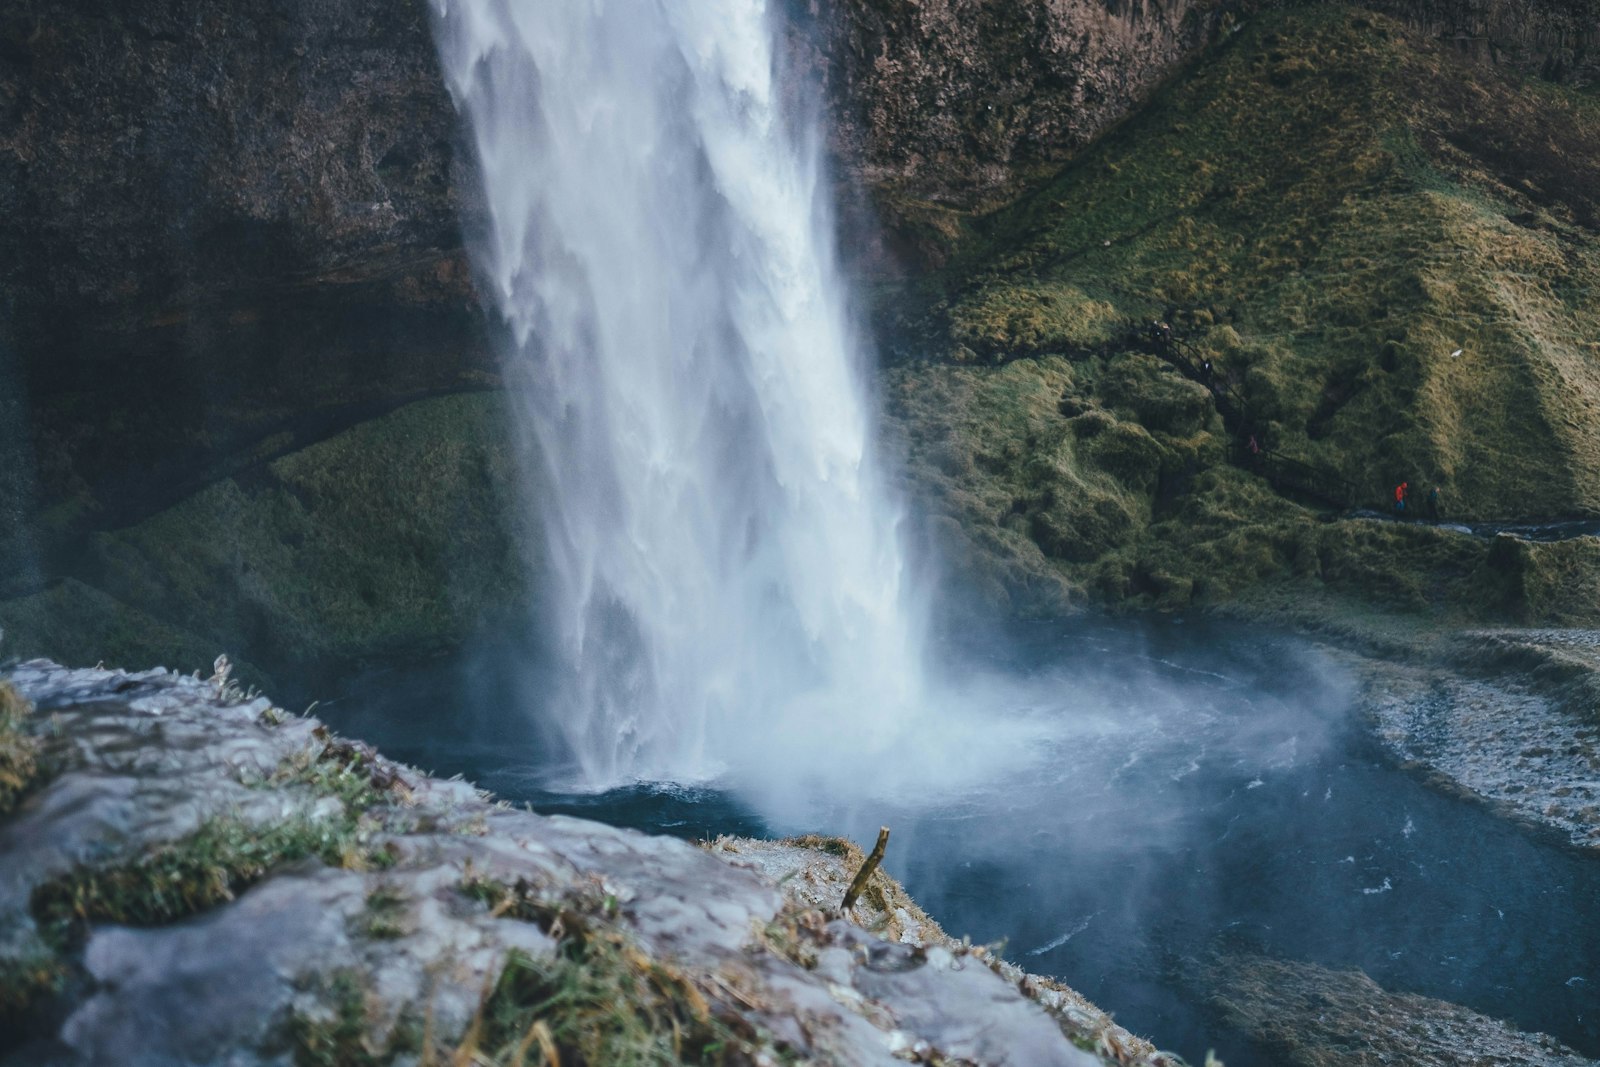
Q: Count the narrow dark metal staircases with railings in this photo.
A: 1